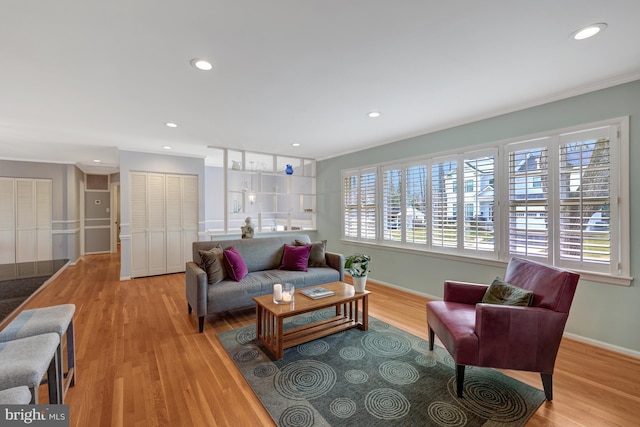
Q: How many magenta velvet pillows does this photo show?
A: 2